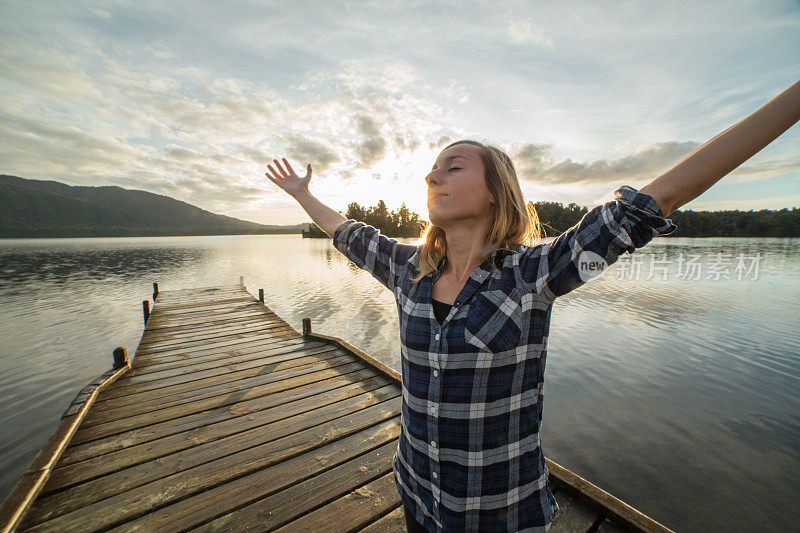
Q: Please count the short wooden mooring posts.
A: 6